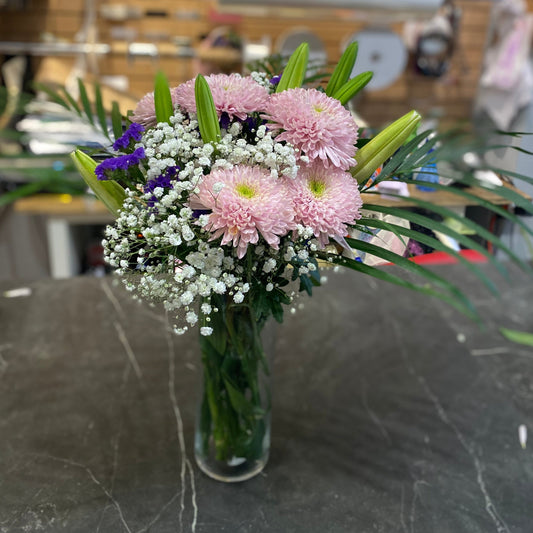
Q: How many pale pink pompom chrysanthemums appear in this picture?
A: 5